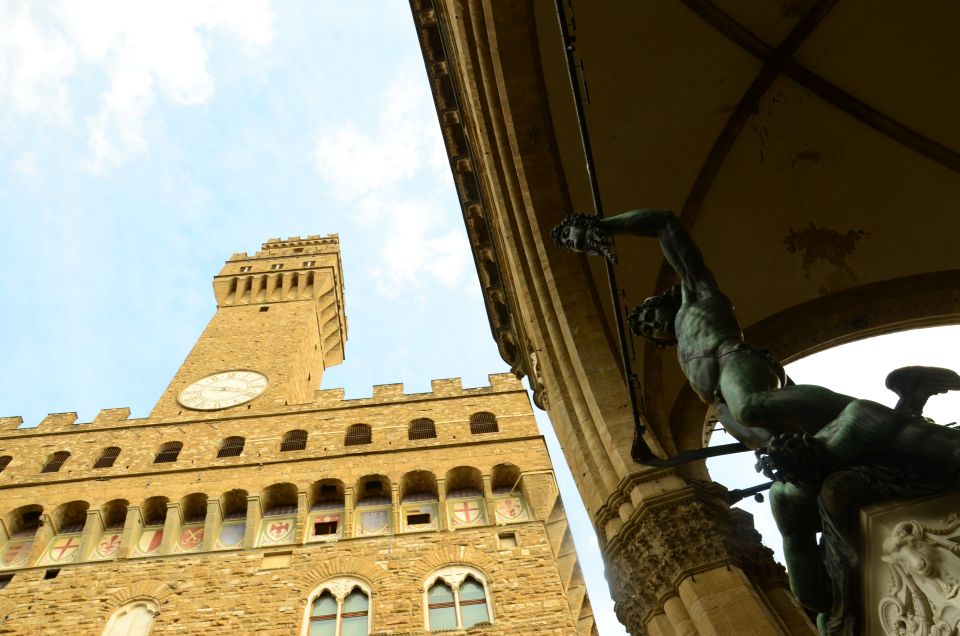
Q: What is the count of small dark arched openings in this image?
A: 9